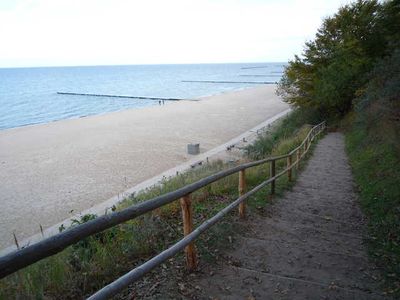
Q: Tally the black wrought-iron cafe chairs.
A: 0